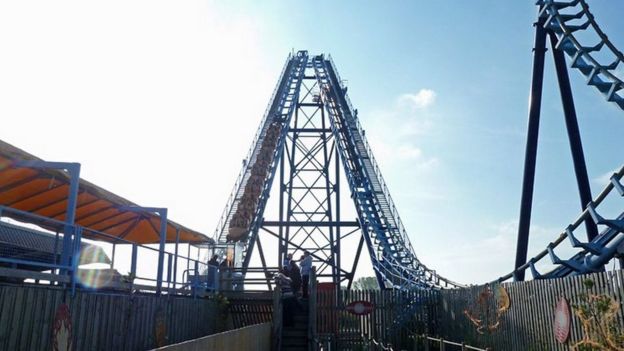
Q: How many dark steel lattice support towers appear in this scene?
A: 1